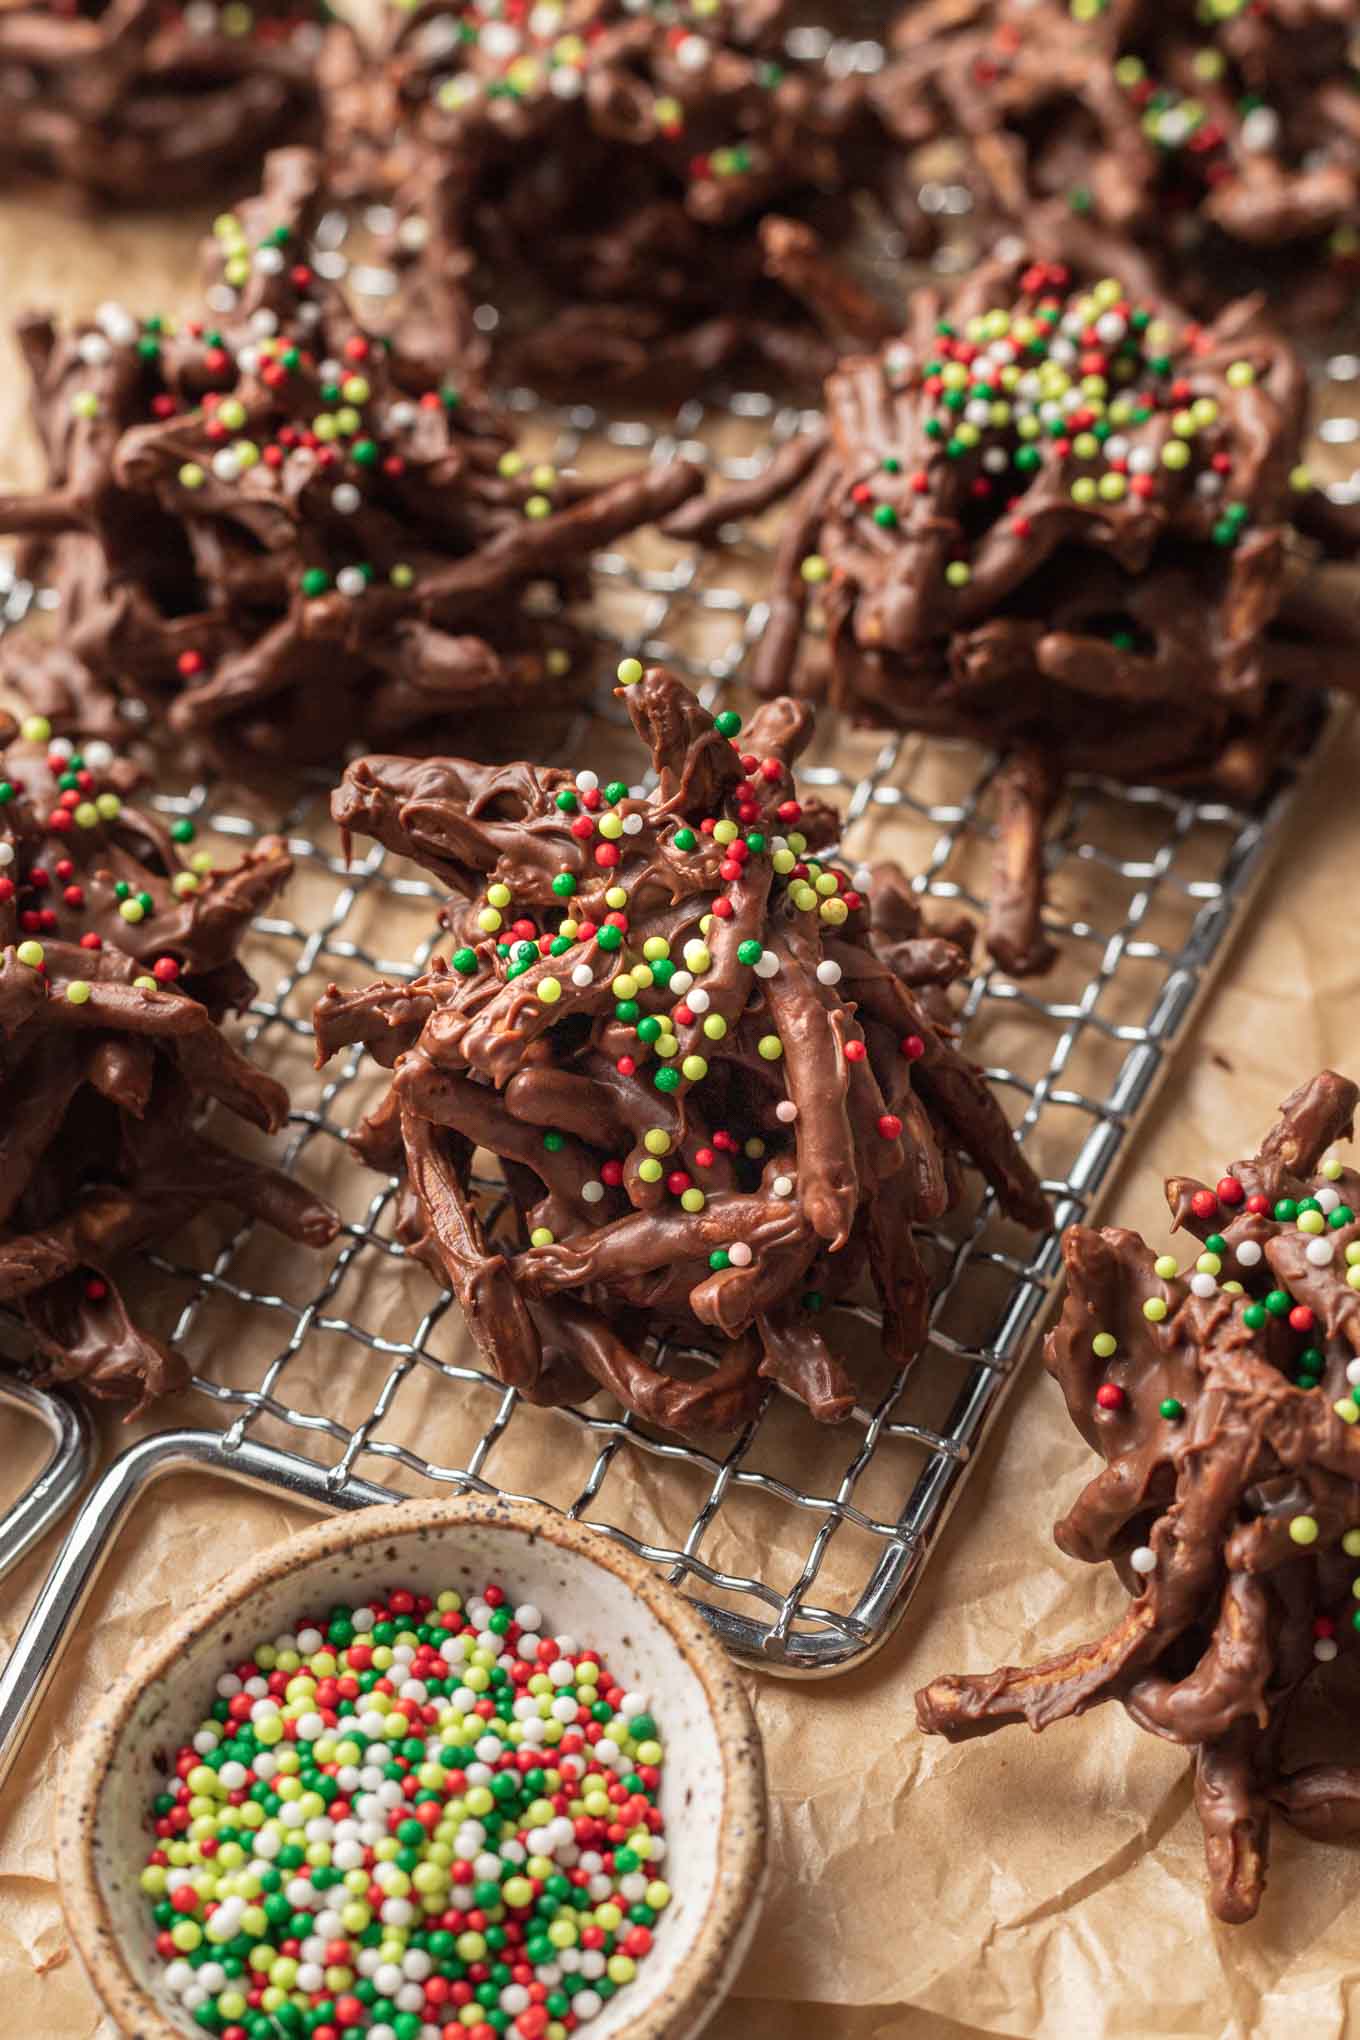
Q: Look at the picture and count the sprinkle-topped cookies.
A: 8